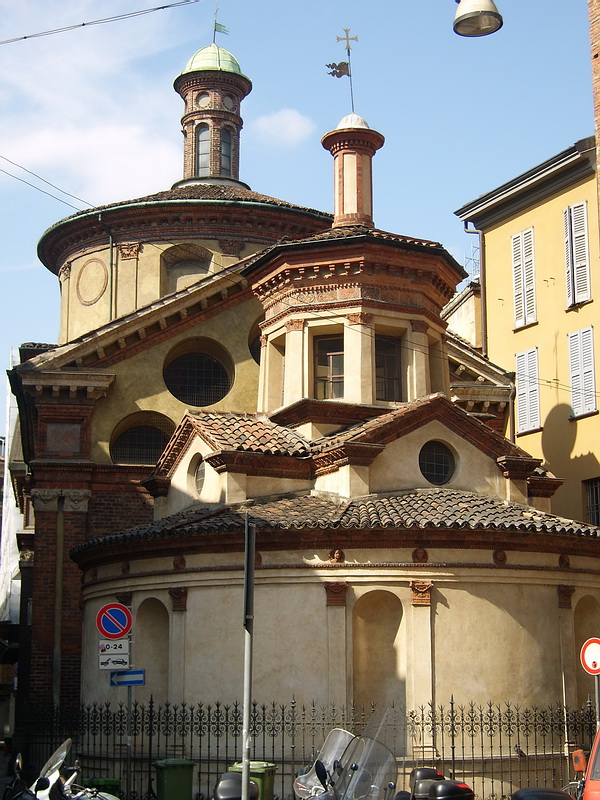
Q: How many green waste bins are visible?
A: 3